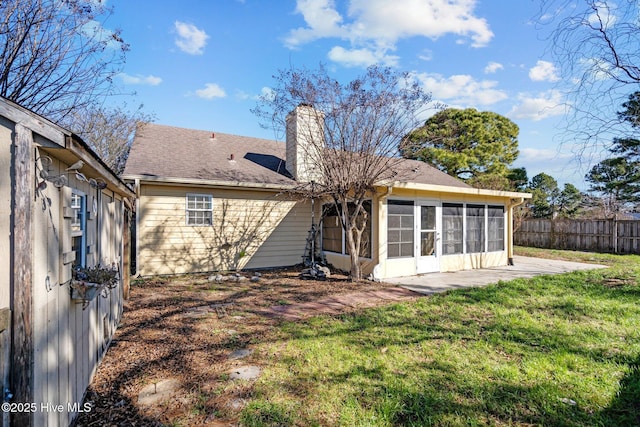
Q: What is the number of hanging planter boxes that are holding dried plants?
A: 1